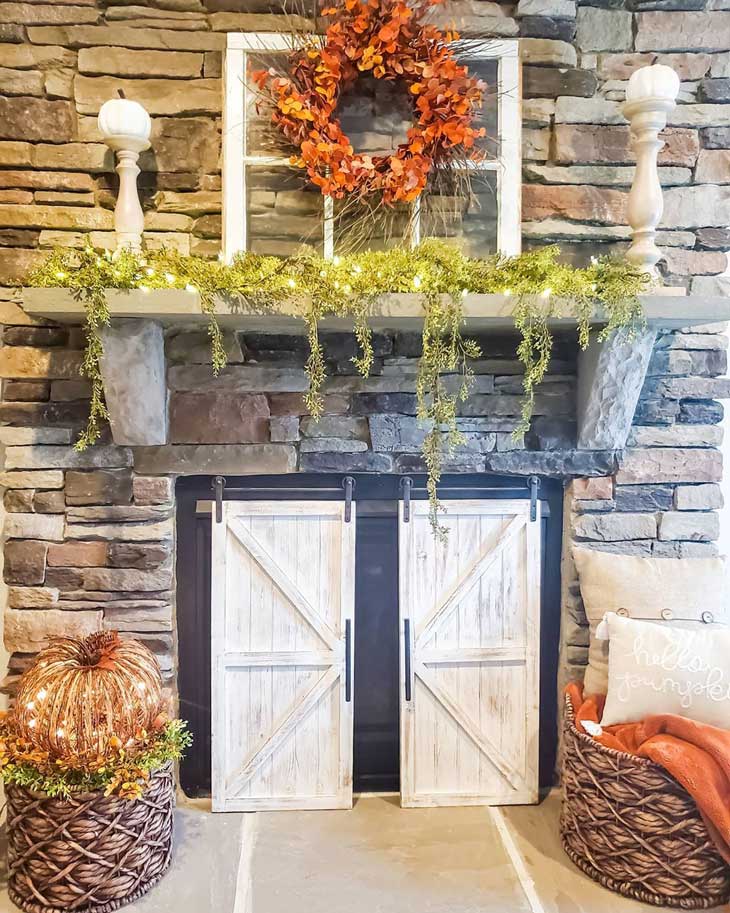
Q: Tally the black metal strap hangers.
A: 4